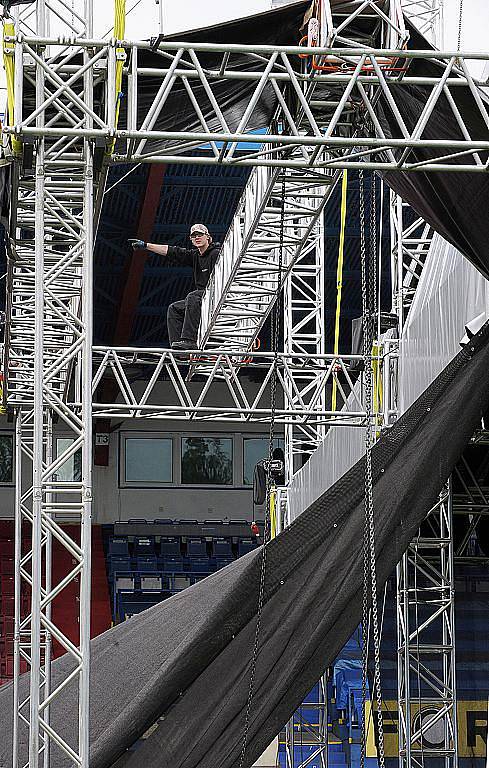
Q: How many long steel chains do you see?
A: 3